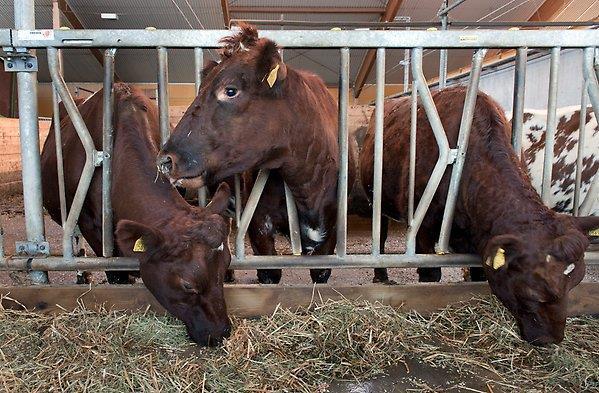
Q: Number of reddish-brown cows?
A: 3